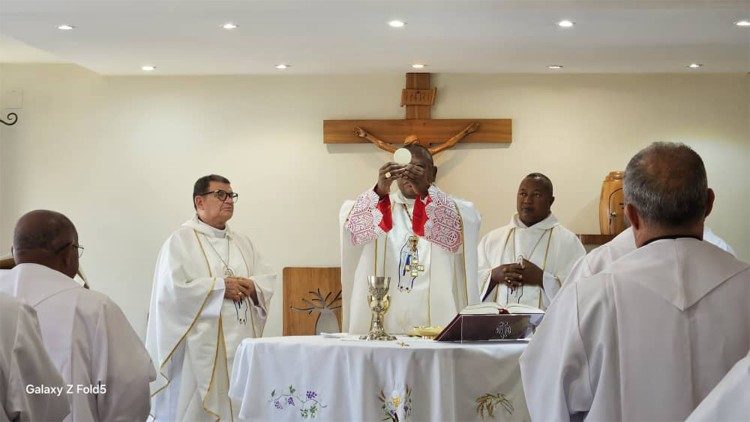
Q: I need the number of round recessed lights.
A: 10